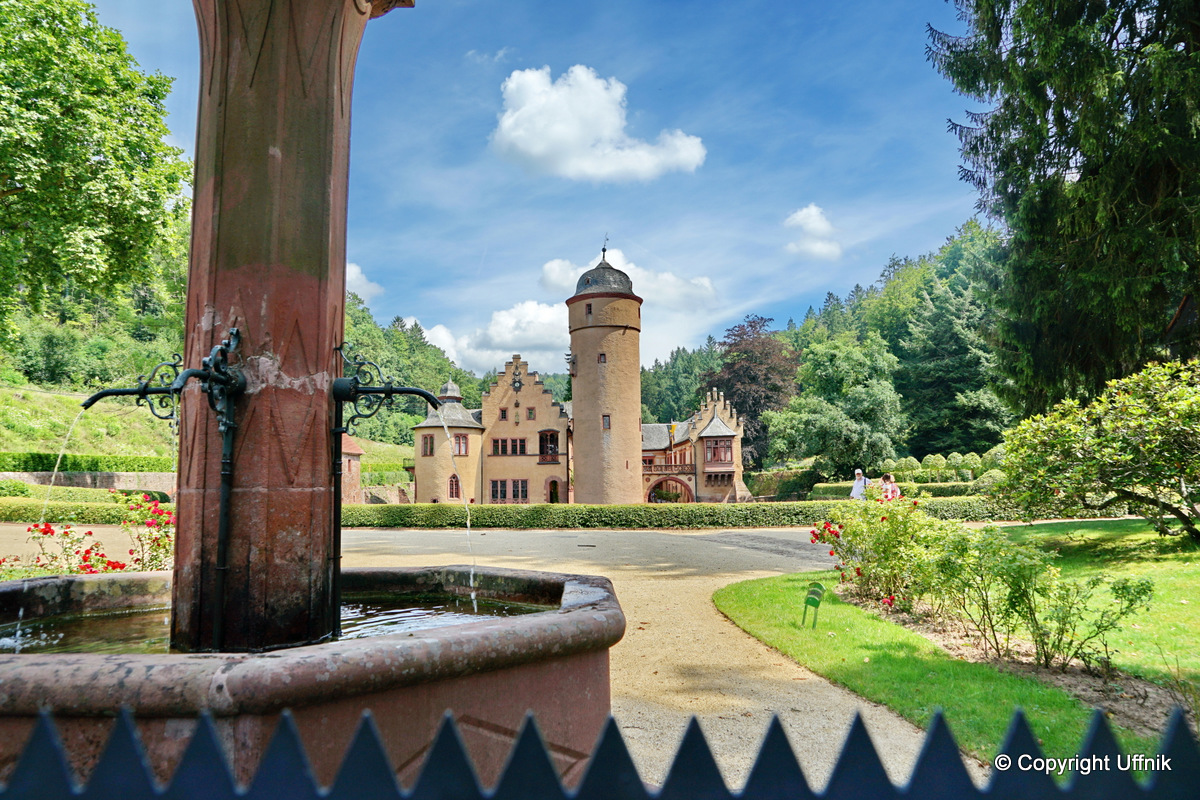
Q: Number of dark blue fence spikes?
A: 15